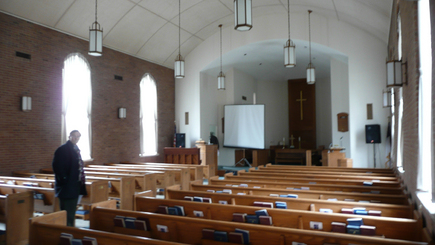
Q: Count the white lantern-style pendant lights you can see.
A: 6